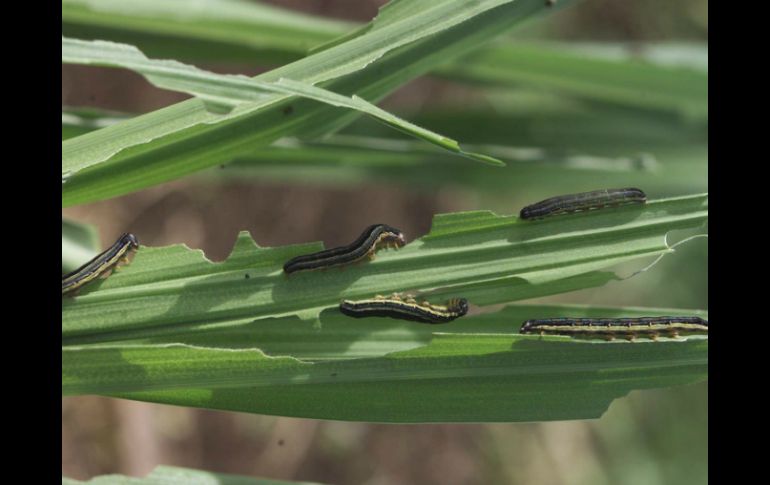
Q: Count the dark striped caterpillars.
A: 5